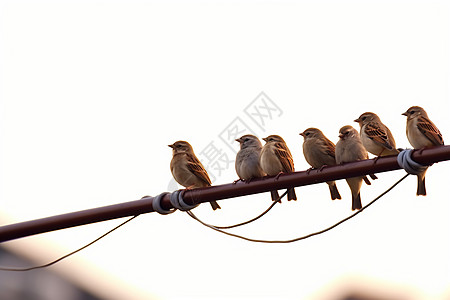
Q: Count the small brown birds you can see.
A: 7